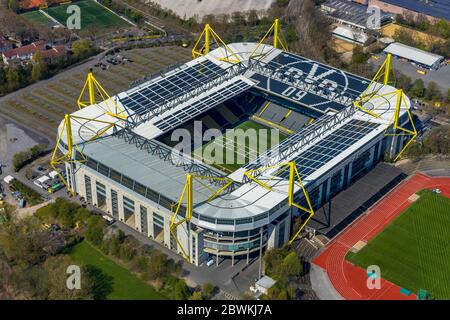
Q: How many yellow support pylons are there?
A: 8